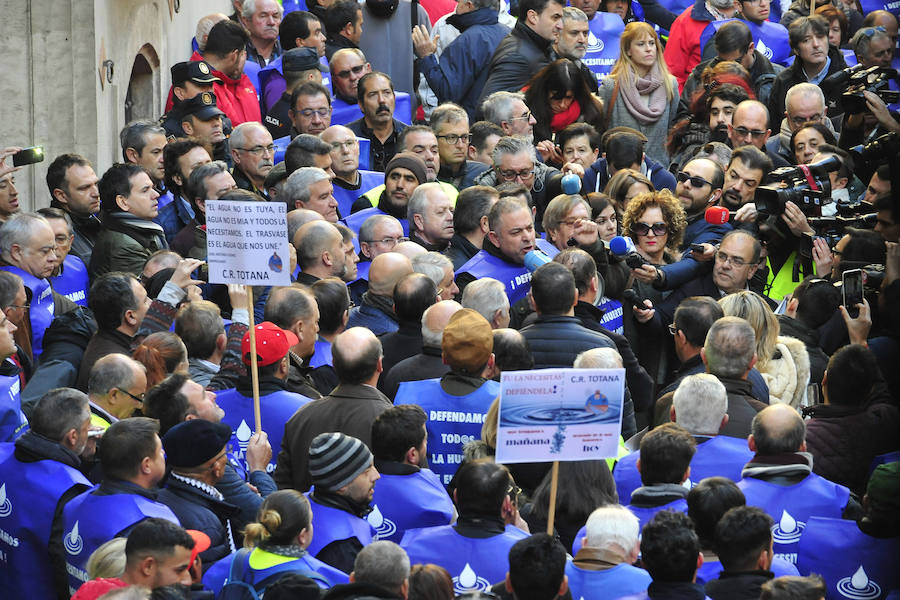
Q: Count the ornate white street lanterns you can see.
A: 0